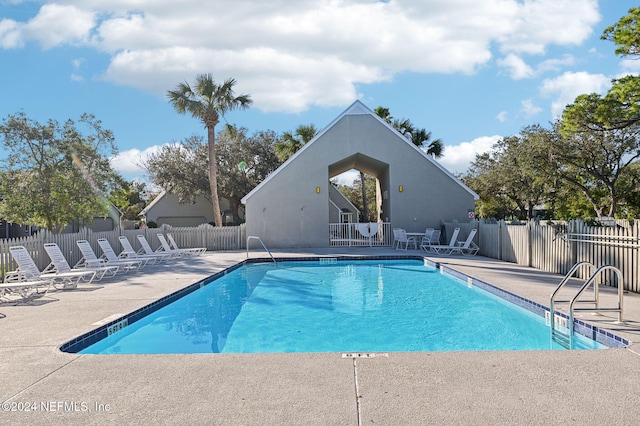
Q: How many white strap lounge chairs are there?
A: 11